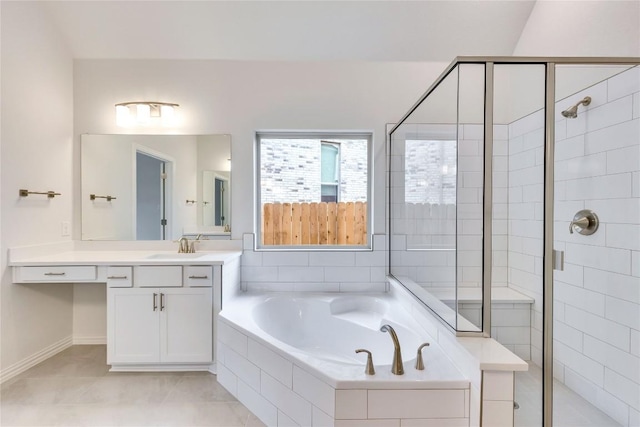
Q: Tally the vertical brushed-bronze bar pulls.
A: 2